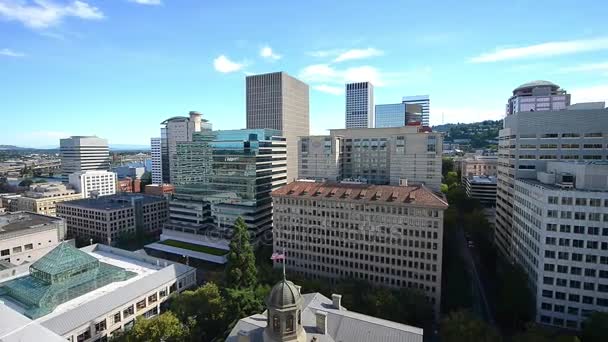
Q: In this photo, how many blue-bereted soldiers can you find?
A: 0